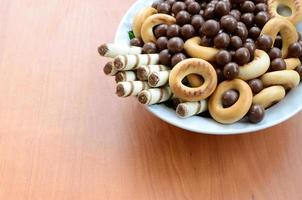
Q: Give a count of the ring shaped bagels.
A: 11